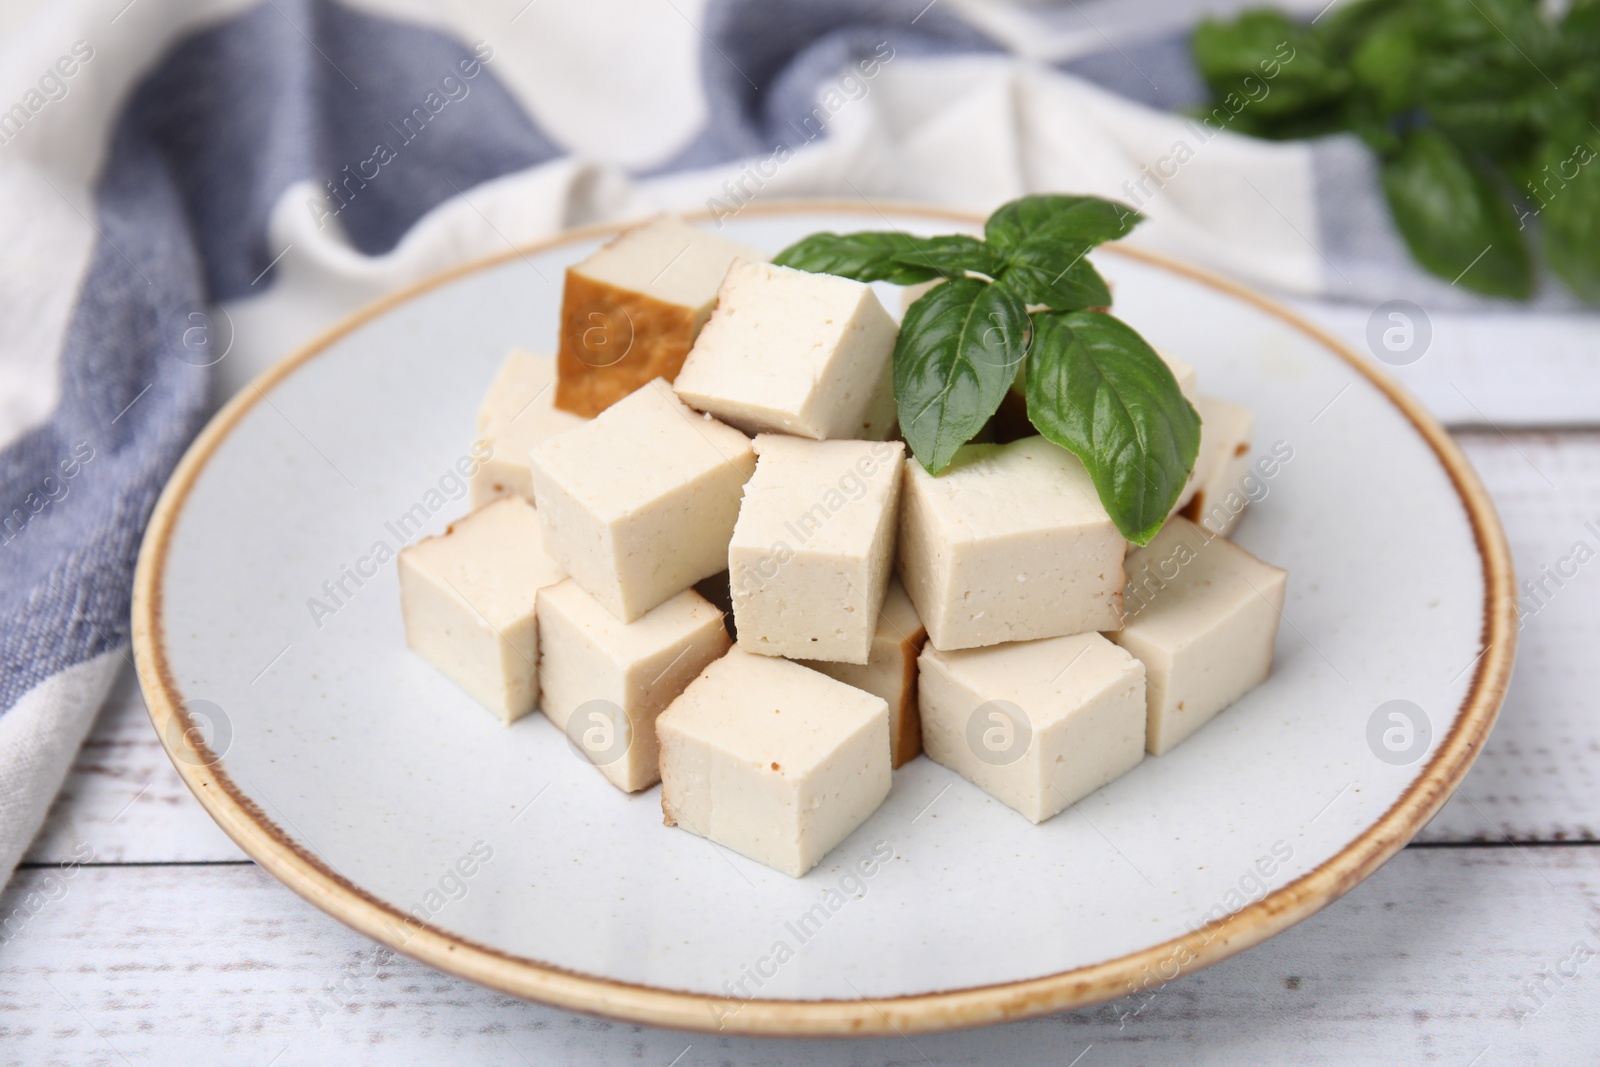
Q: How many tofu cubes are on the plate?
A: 15